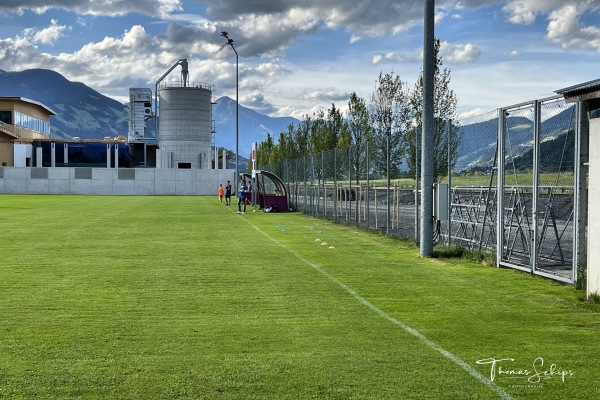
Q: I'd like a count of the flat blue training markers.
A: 4